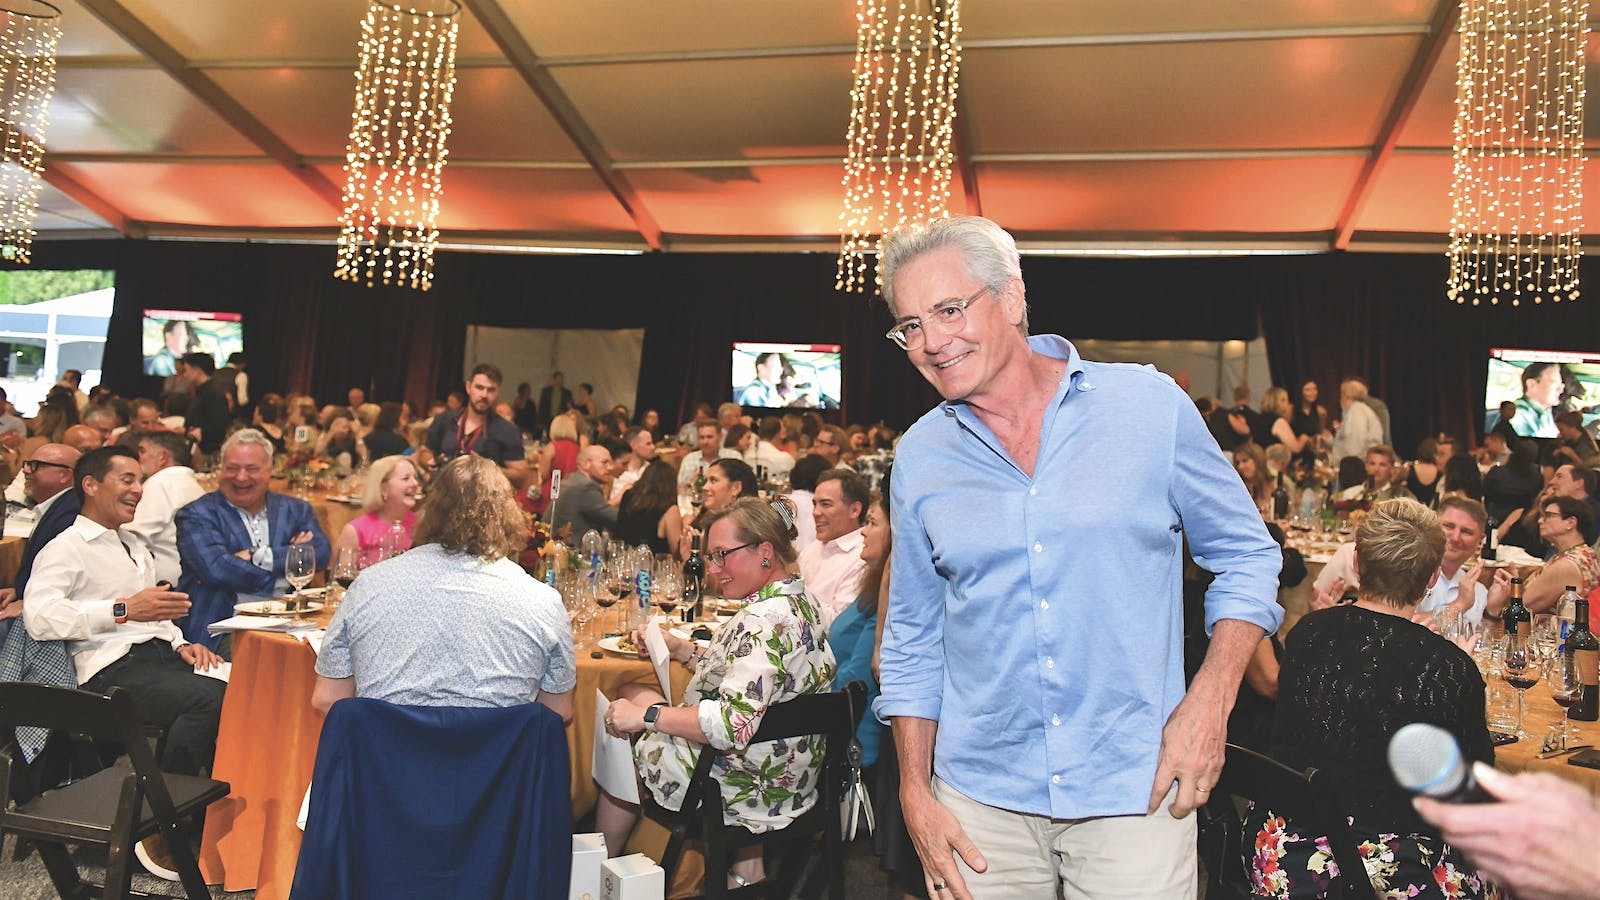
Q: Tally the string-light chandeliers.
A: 4